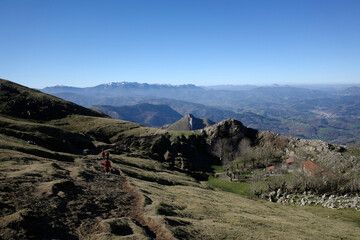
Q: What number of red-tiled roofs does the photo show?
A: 3